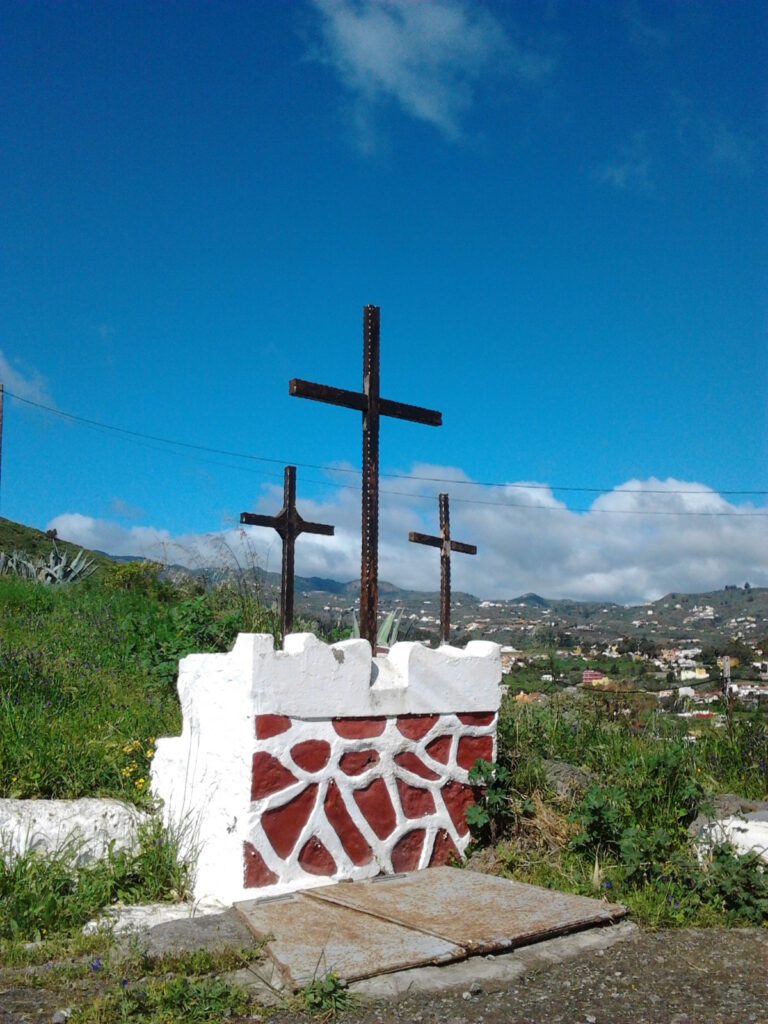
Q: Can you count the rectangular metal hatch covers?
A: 2